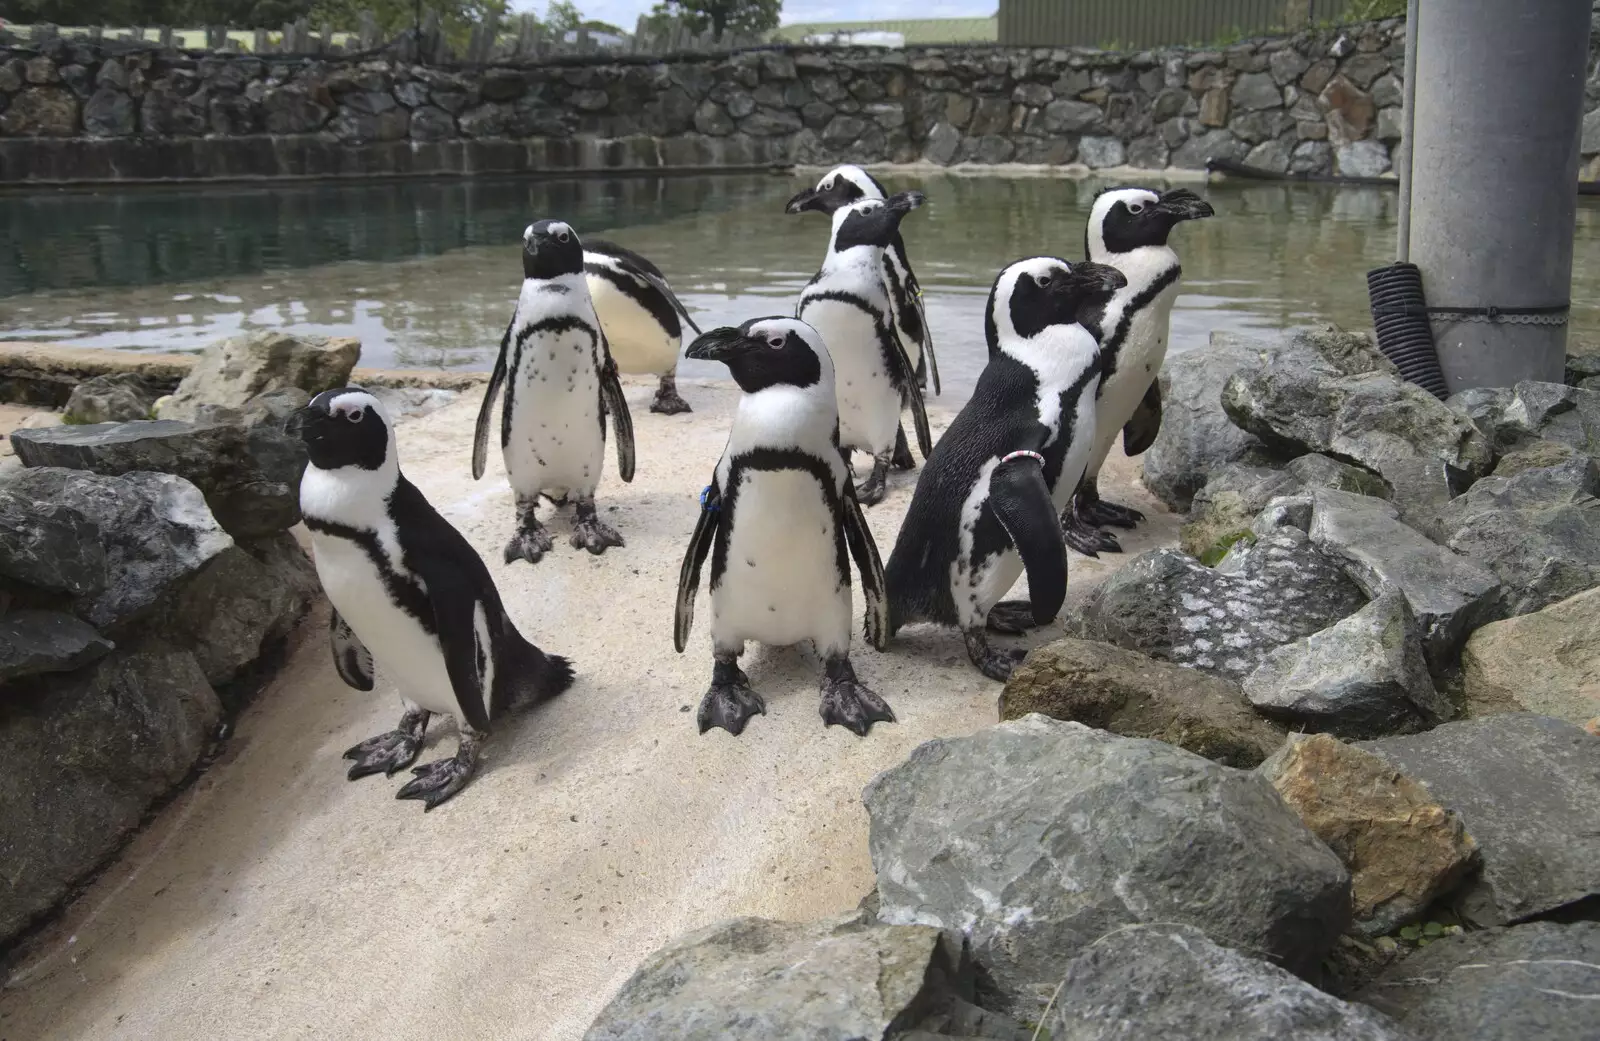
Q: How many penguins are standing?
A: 8